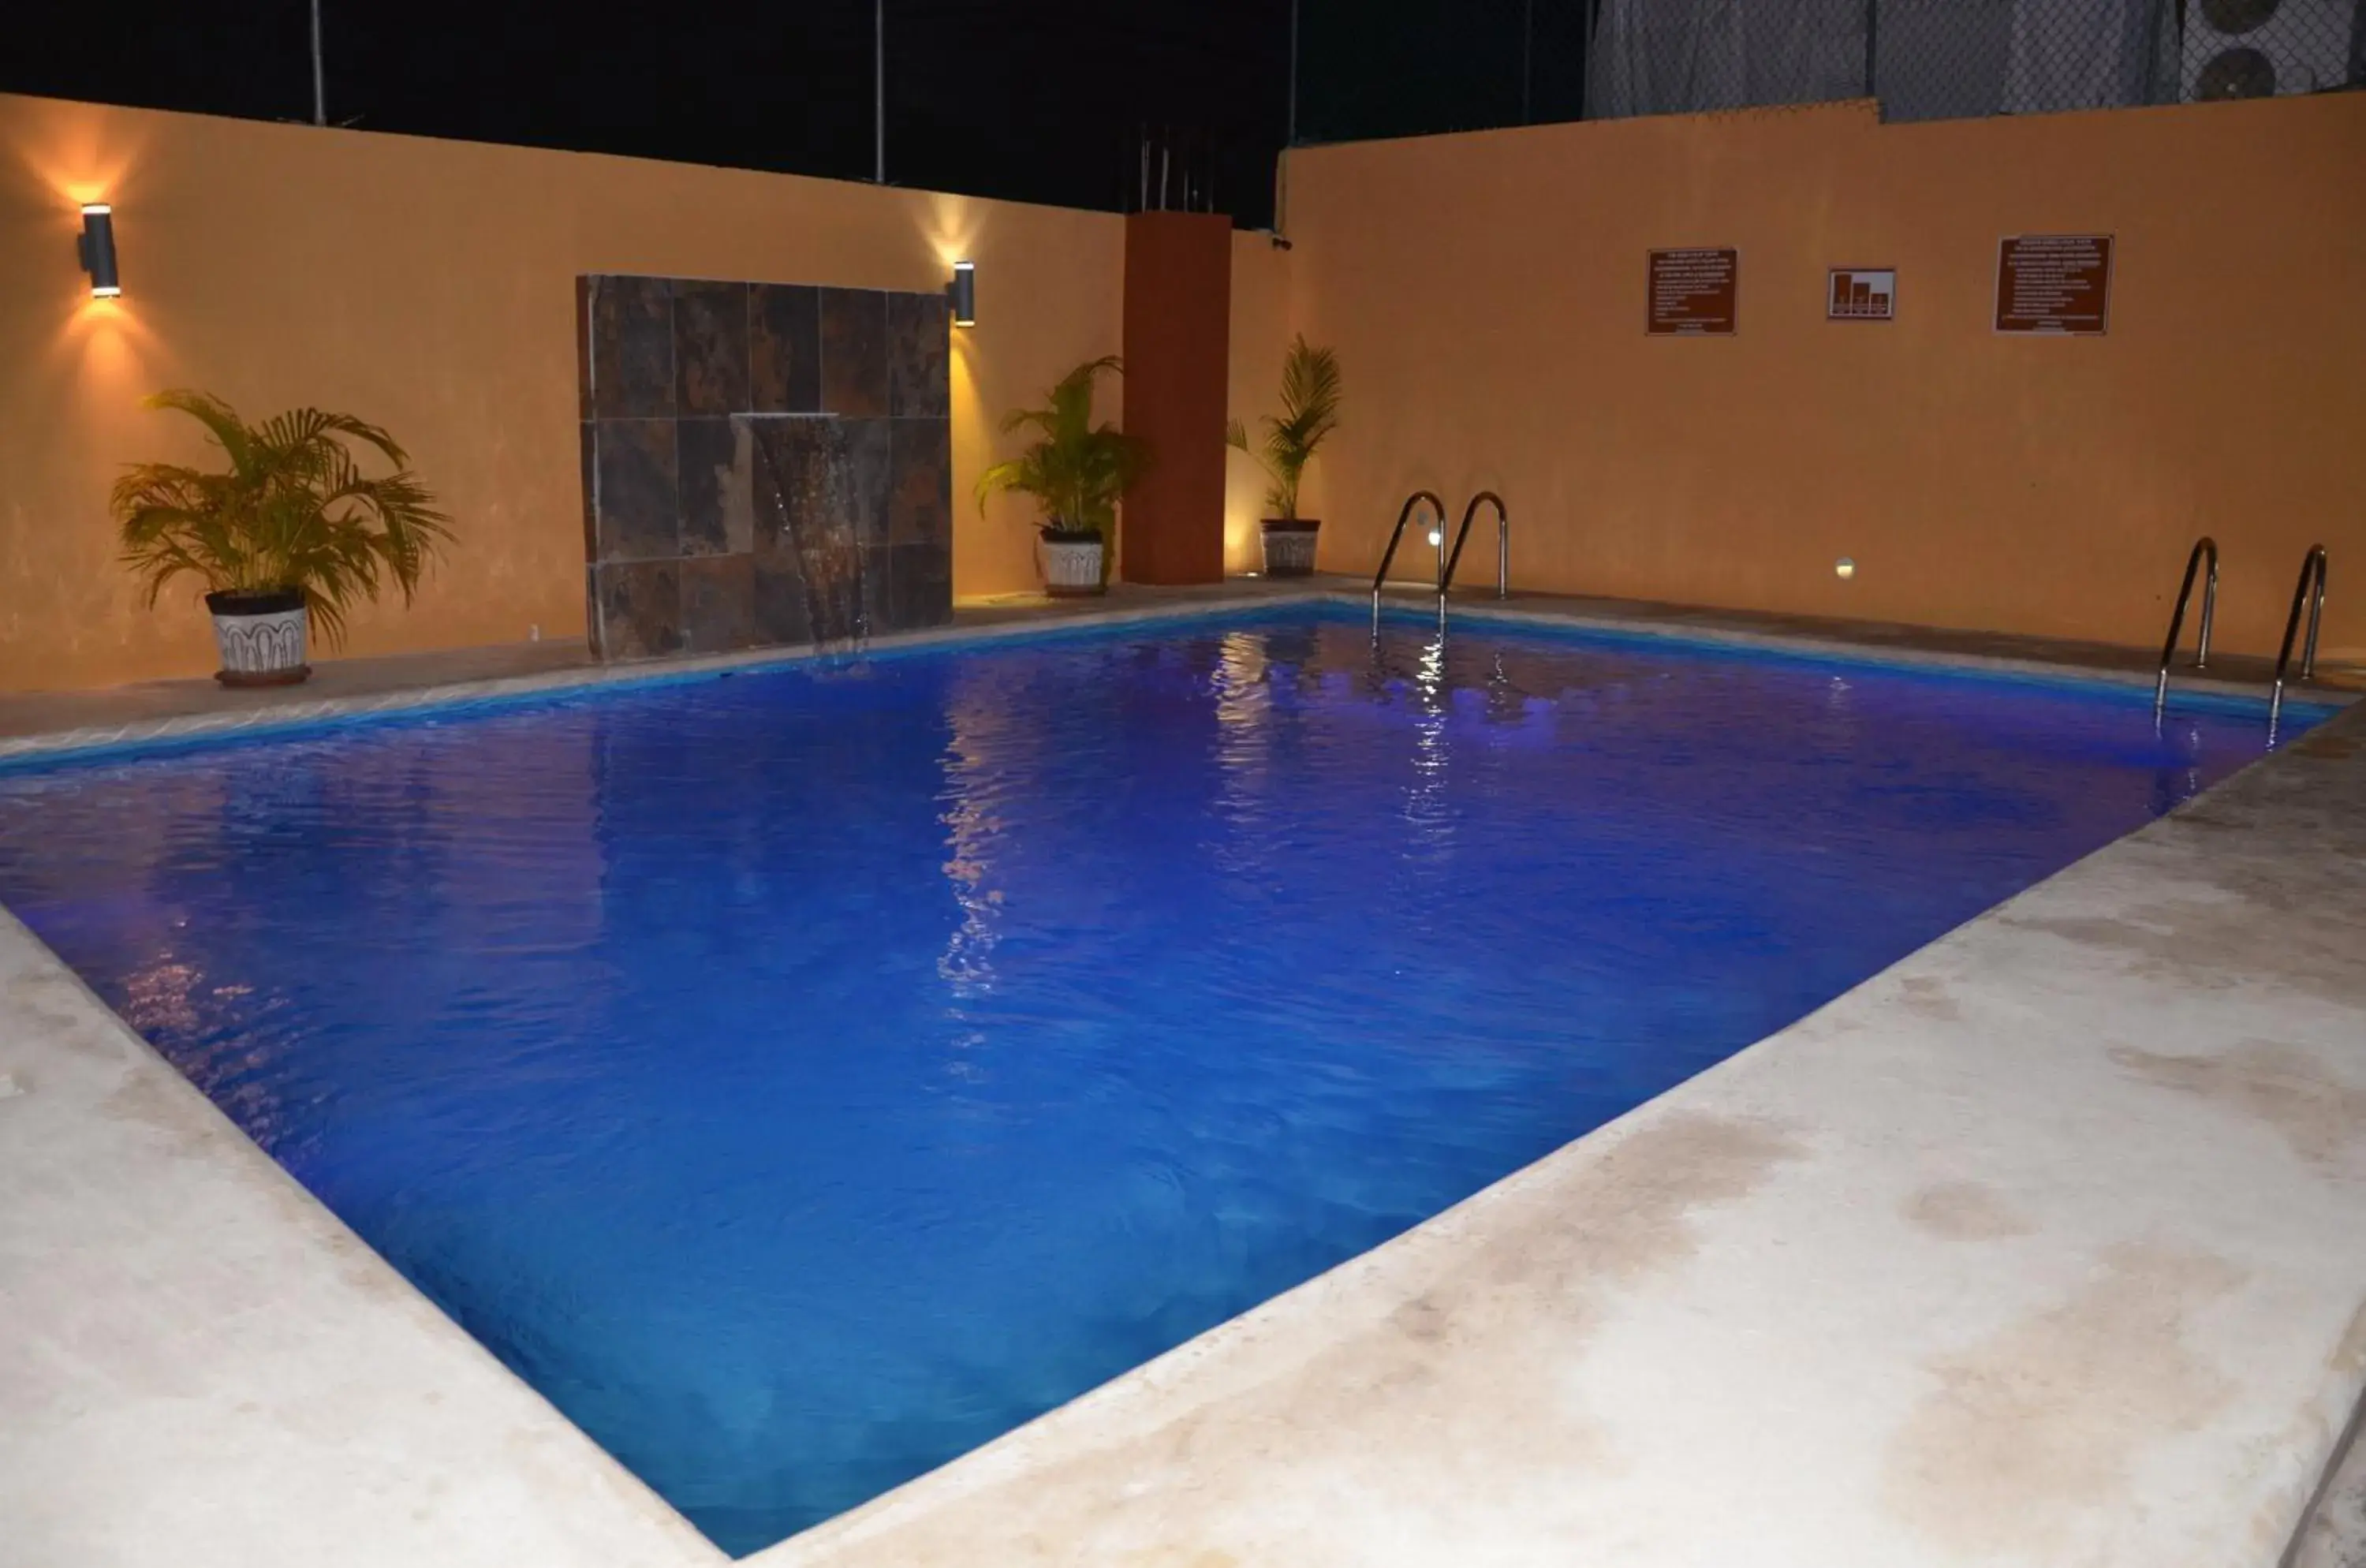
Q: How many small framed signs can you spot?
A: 3